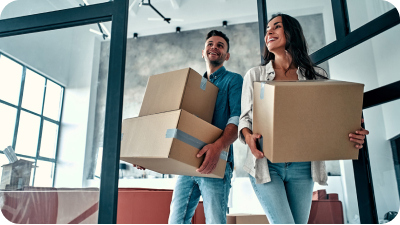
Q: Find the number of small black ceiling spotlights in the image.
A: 3